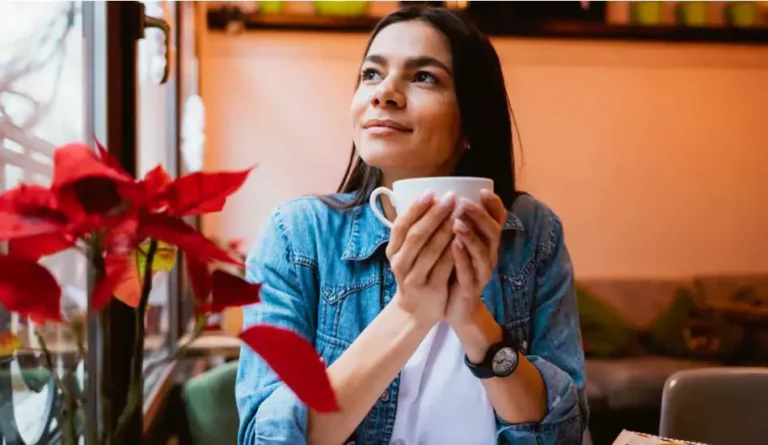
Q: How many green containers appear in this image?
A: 5